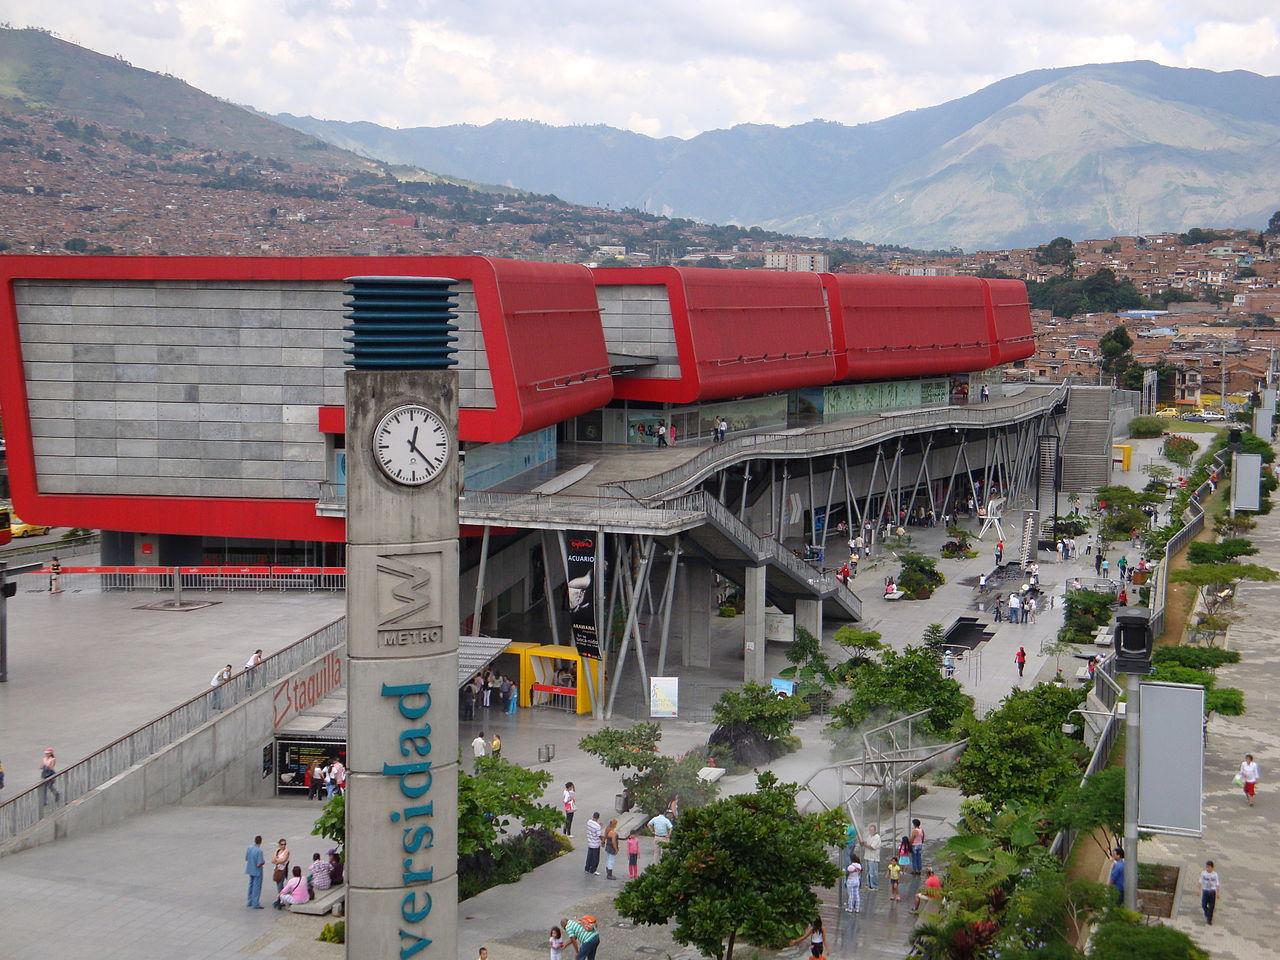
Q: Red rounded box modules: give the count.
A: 4